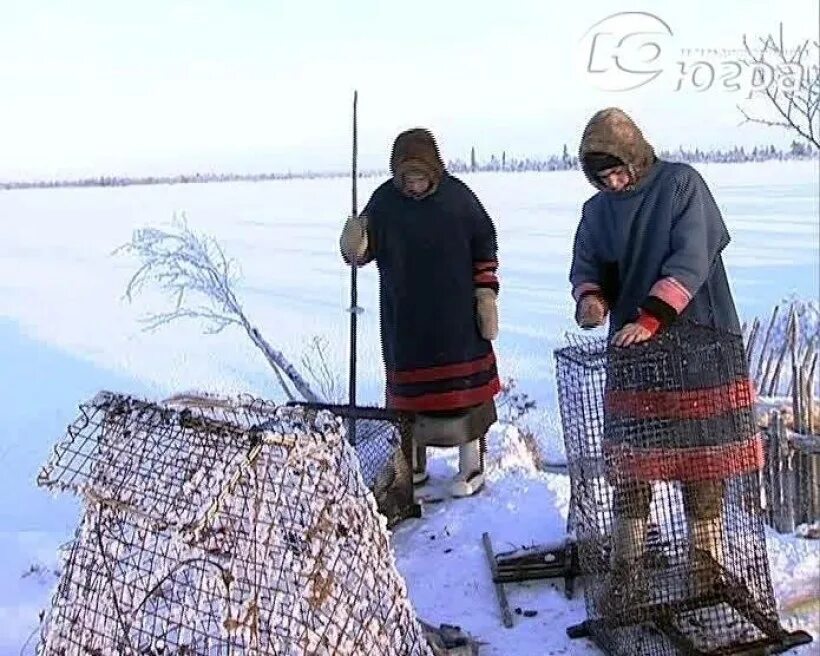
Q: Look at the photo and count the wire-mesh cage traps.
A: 3